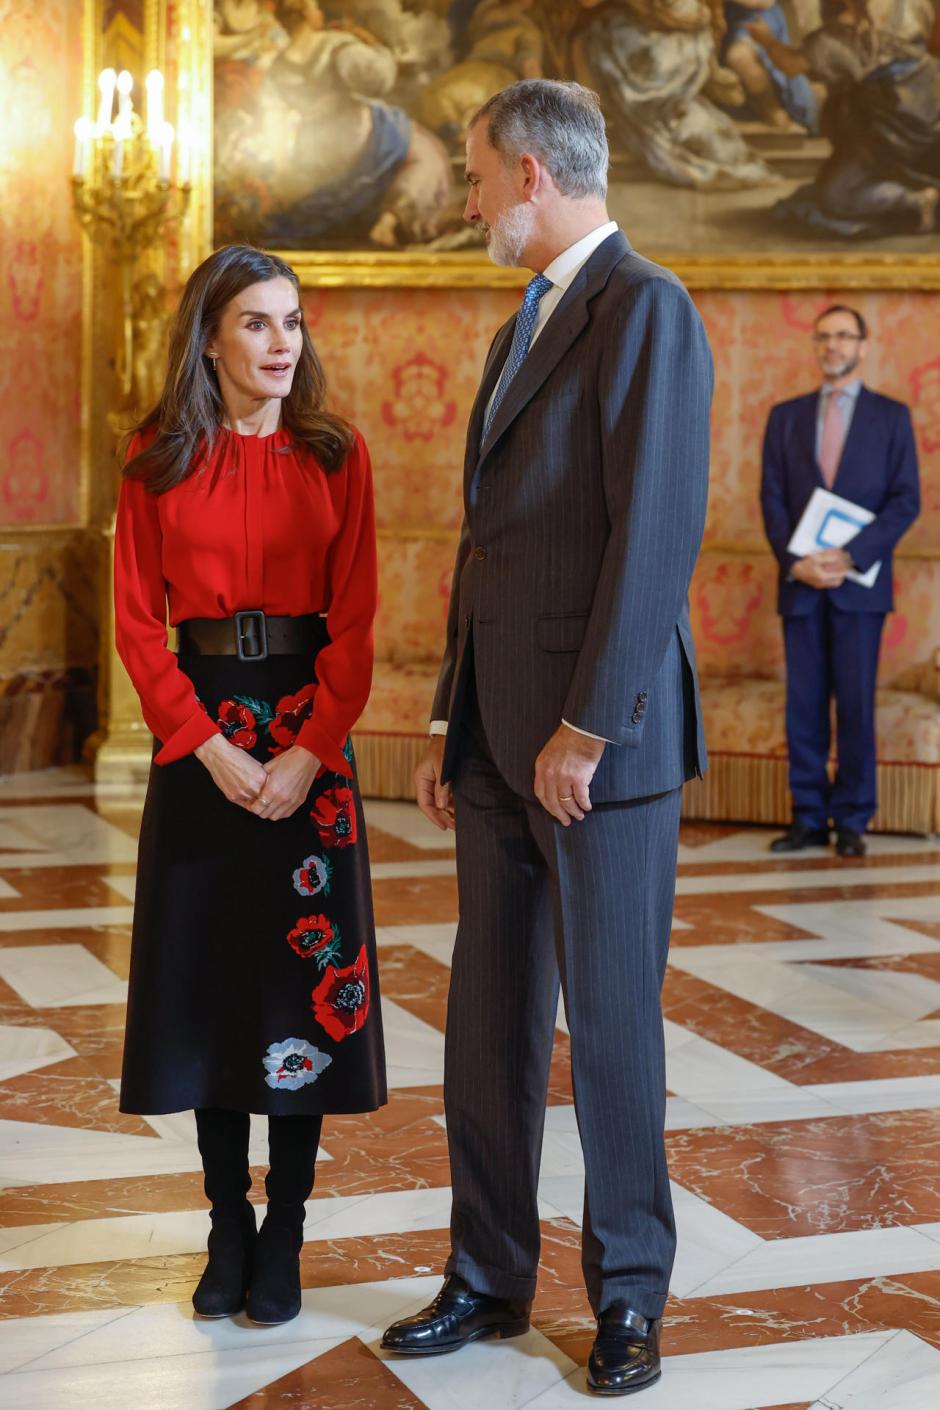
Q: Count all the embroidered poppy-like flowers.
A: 7